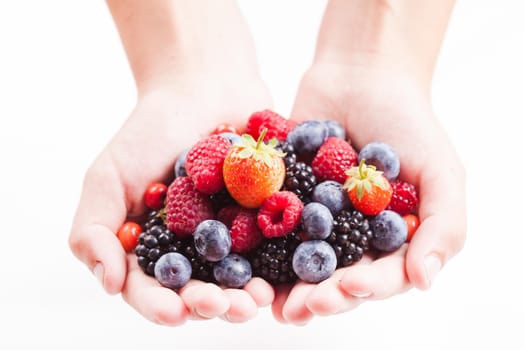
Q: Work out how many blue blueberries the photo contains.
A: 12